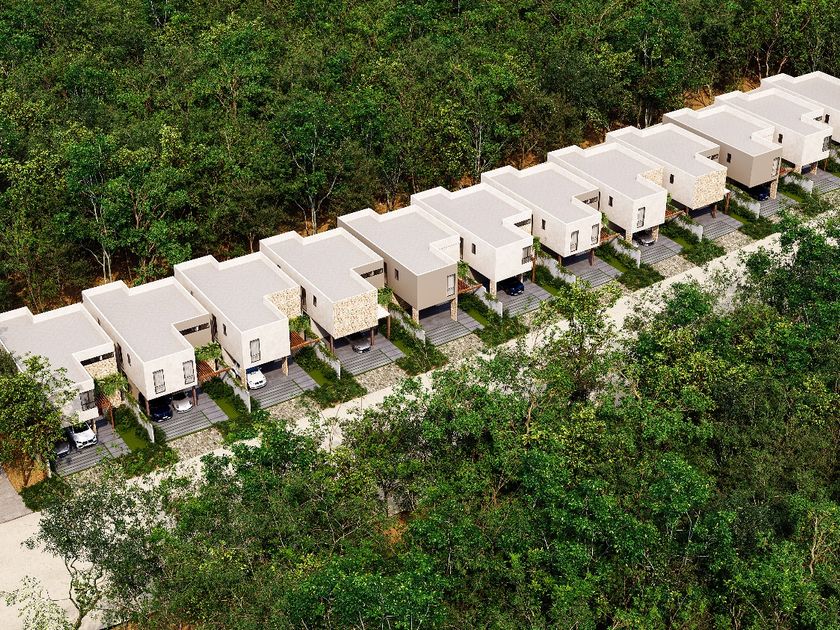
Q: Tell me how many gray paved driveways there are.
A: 11